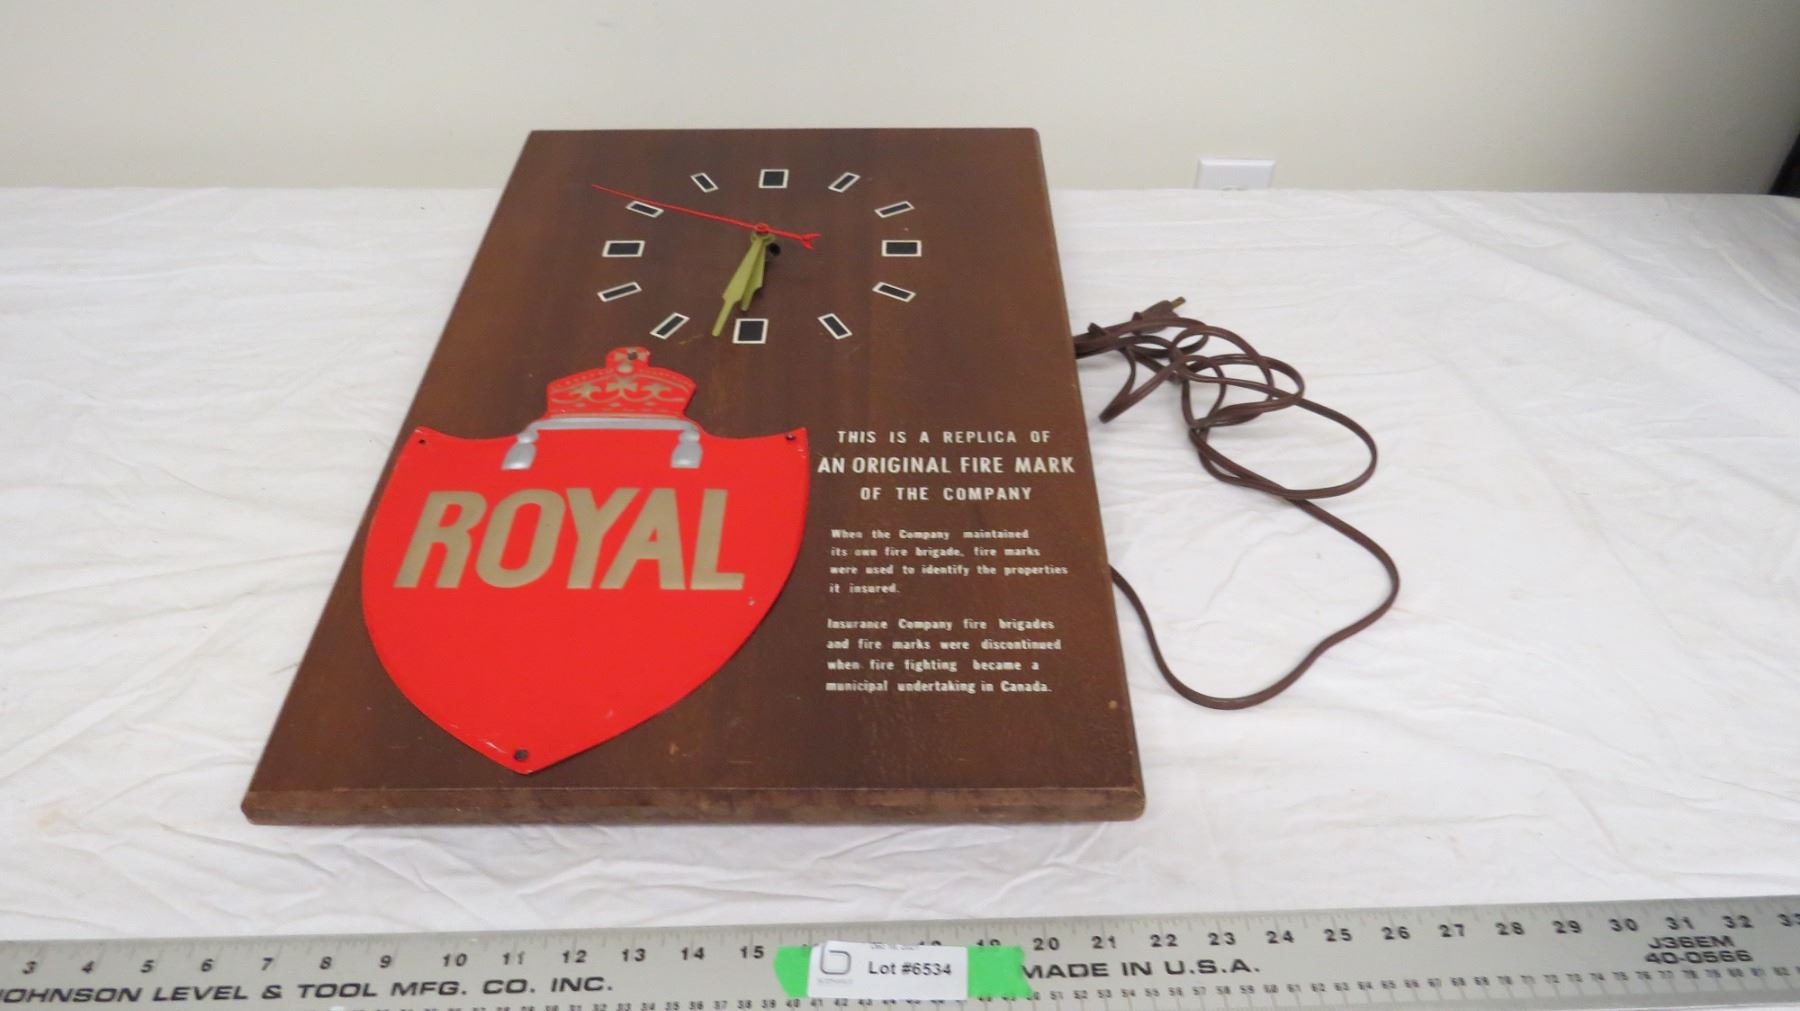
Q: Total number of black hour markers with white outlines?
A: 12